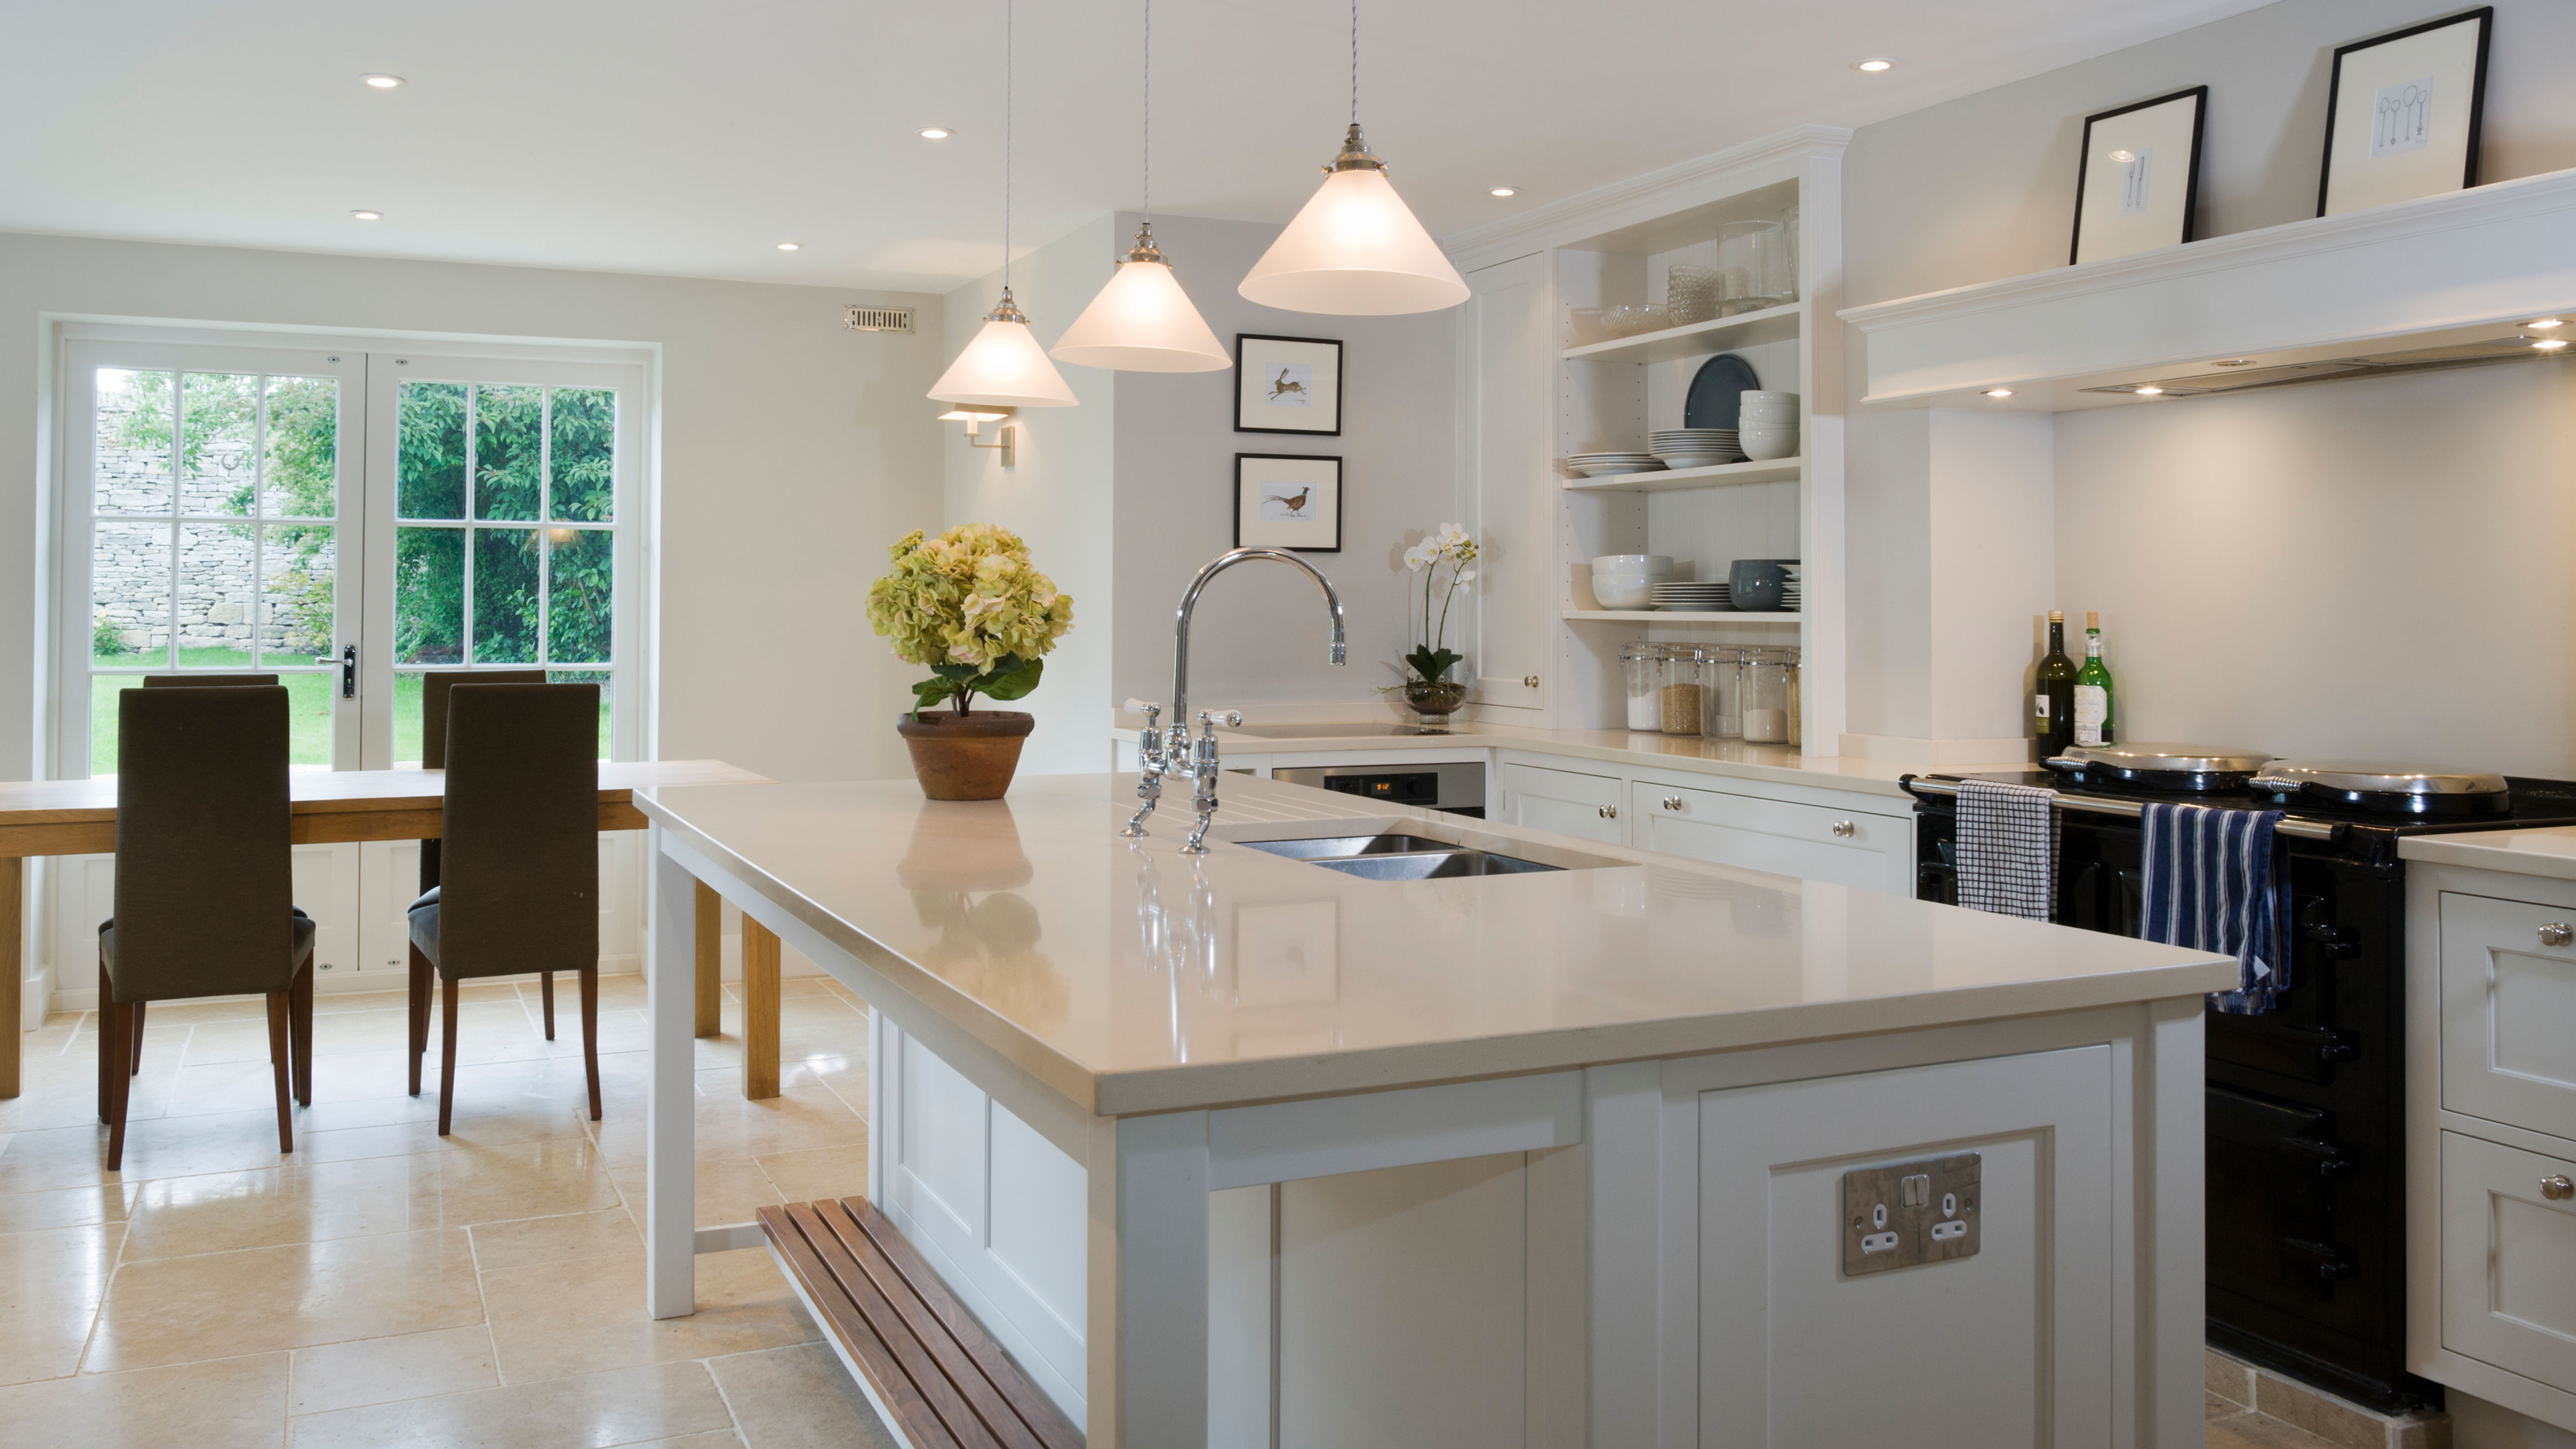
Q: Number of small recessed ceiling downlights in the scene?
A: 6